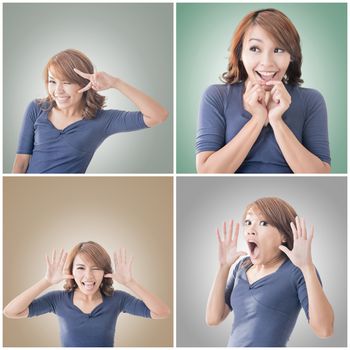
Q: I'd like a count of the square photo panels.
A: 4